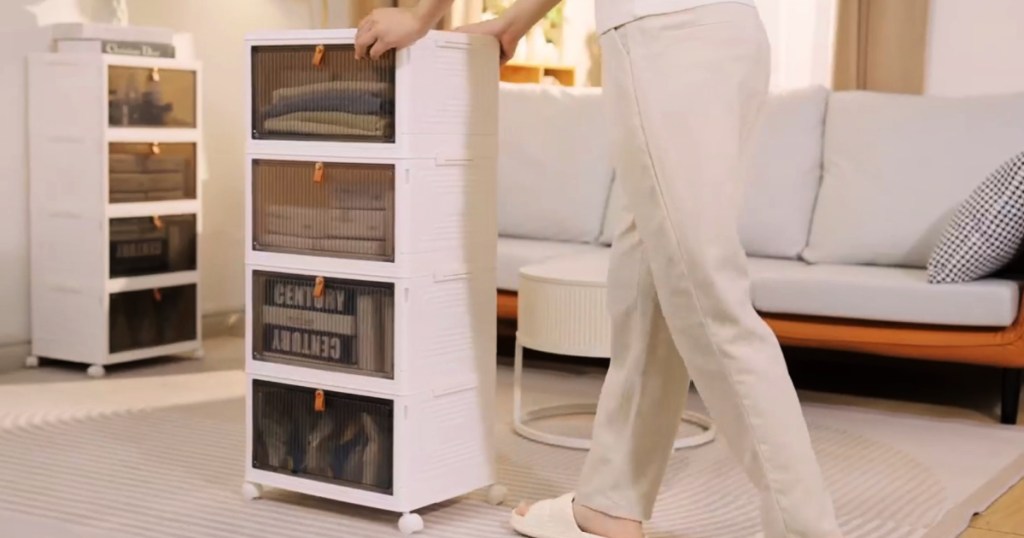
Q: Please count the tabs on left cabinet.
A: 4